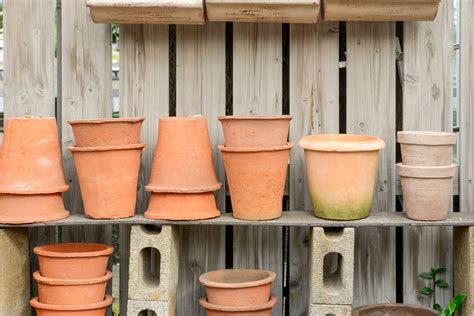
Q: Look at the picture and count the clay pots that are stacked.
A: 15